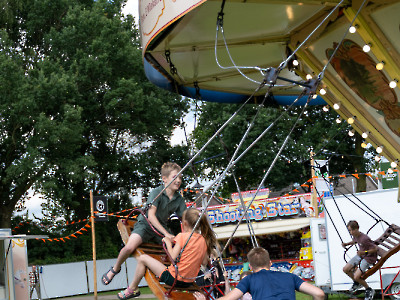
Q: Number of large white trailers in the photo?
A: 1